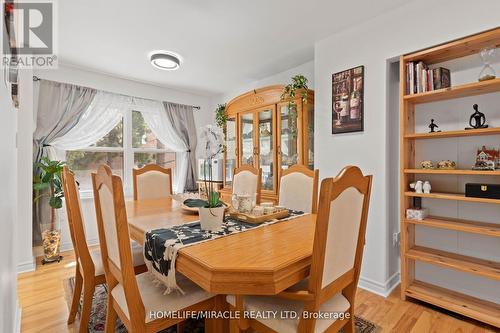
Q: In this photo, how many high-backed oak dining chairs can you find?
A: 6